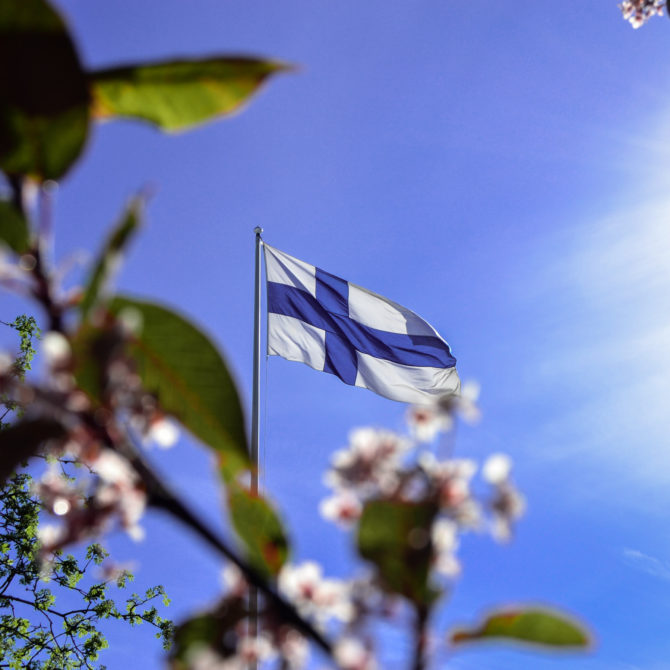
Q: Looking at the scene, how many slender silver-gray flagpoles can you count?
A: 1